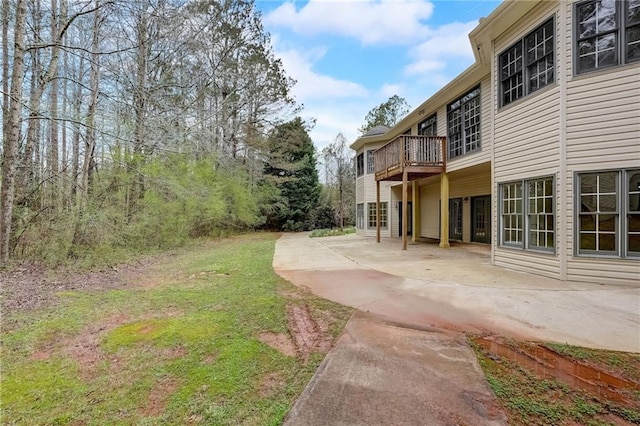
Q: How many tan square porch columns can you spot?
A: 2